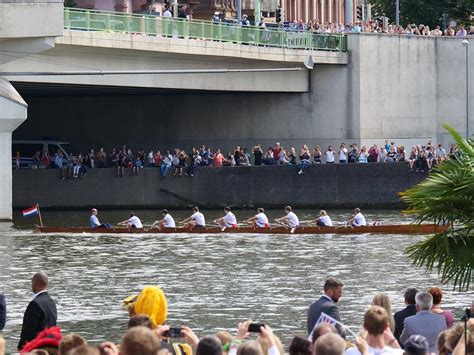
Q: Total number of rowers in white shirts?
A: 8